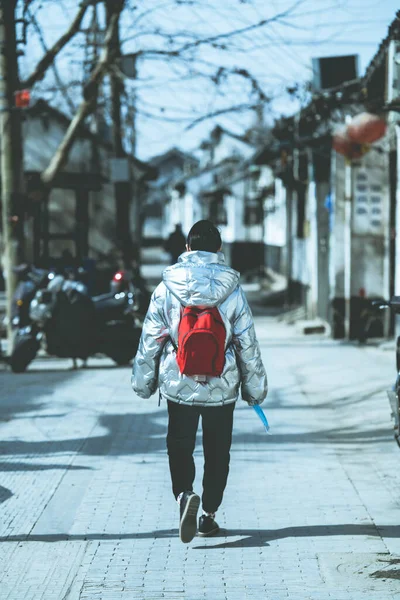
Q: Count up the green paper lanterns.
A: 0